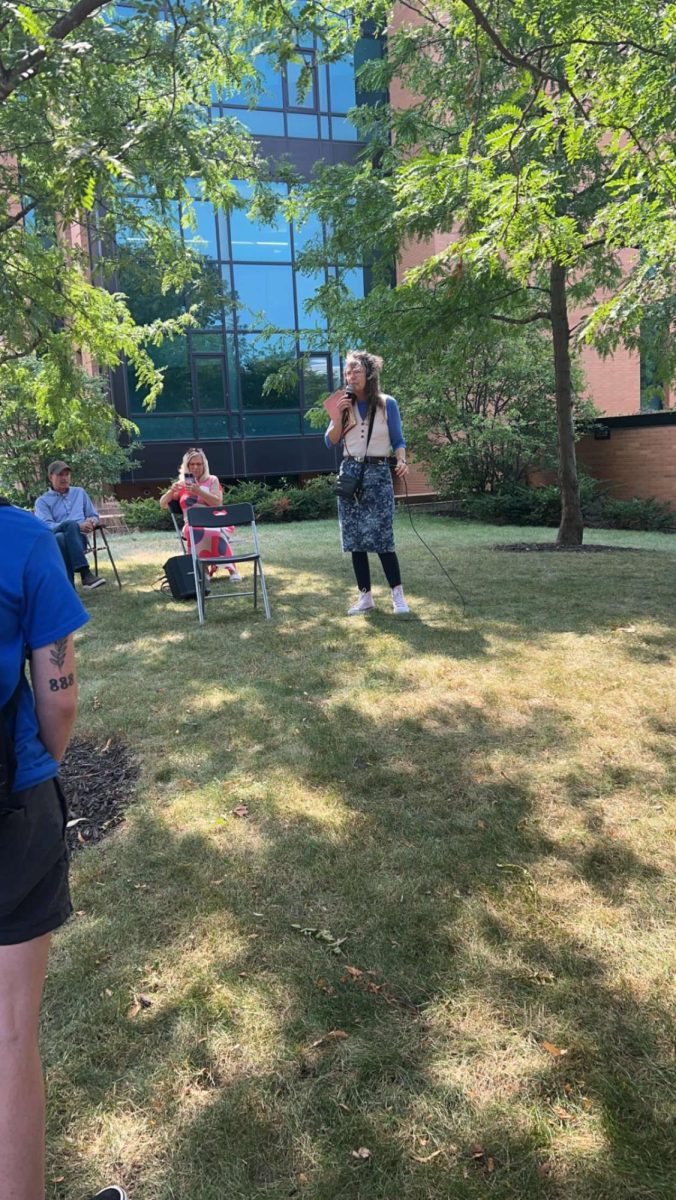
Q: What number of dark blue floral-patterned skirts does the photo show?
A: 1